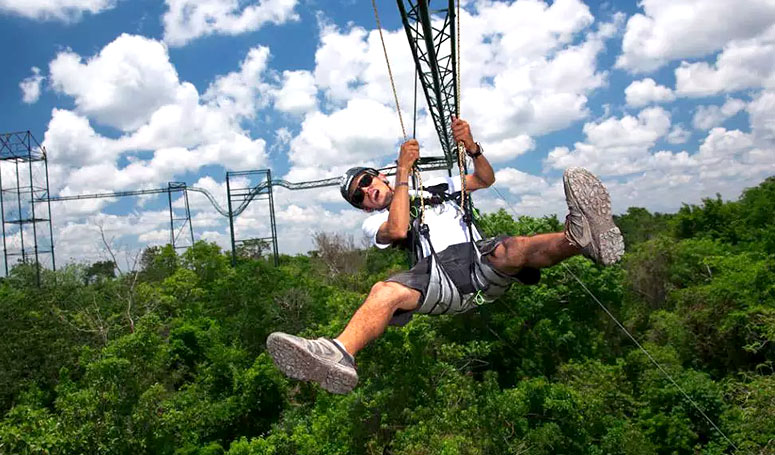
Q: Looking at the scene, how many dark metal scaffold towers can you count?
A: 3